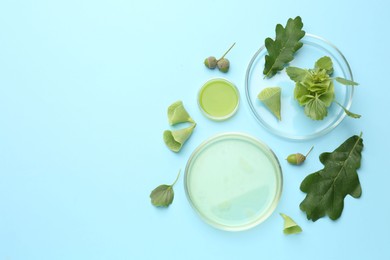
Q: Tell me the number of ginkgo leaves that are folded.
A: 4